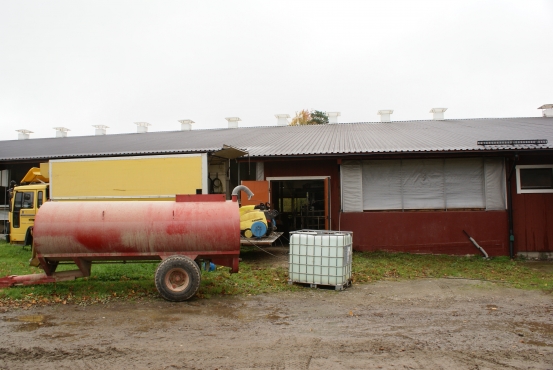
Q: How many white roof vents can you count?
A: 11